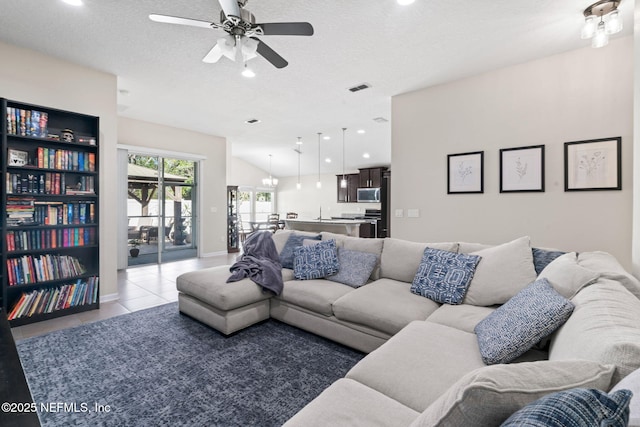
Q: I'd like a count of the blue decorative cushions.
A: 7